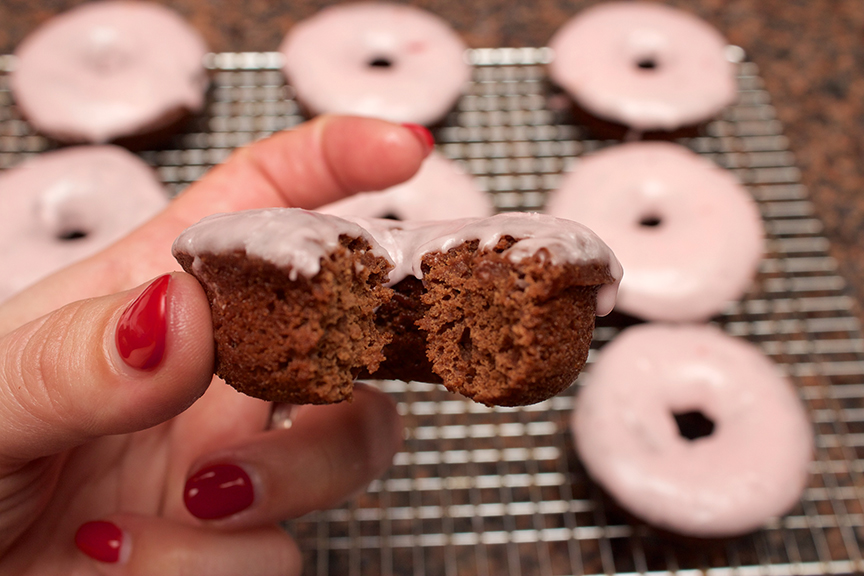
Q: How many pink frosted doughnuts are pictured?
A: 8